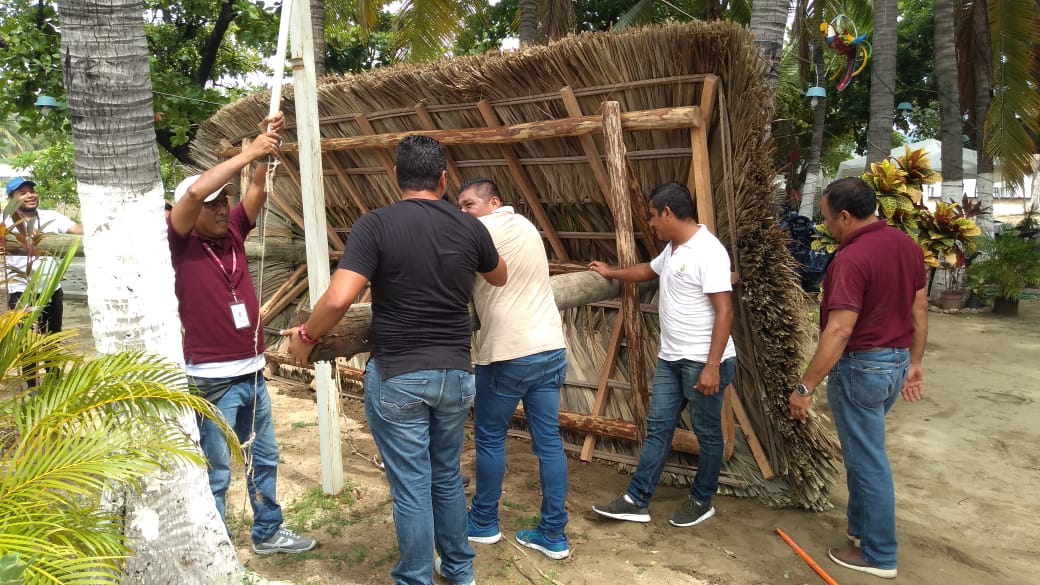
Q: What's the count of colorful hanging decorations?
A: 1